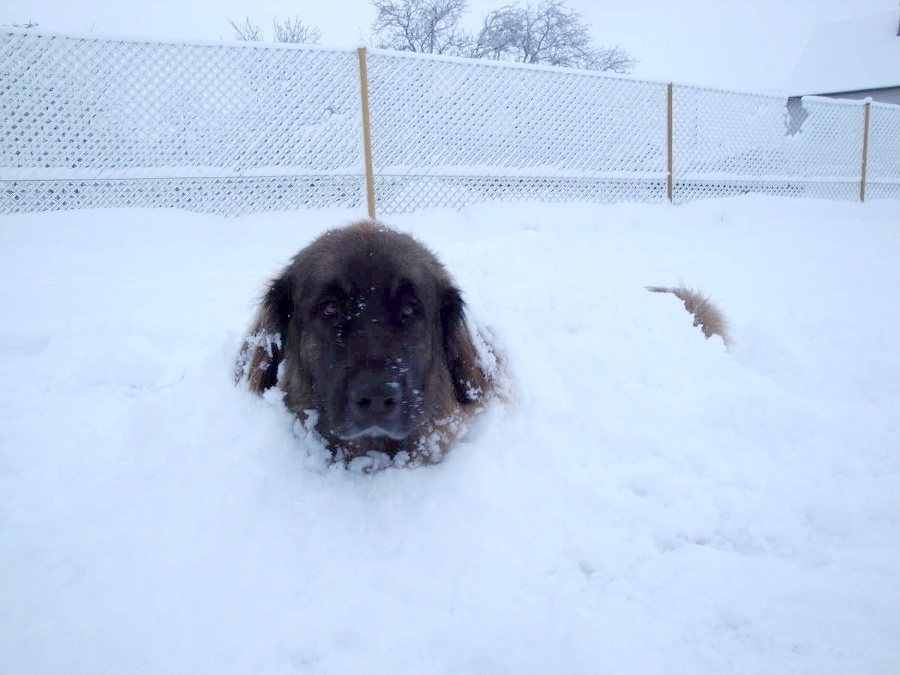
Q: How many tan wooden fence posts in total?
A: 3